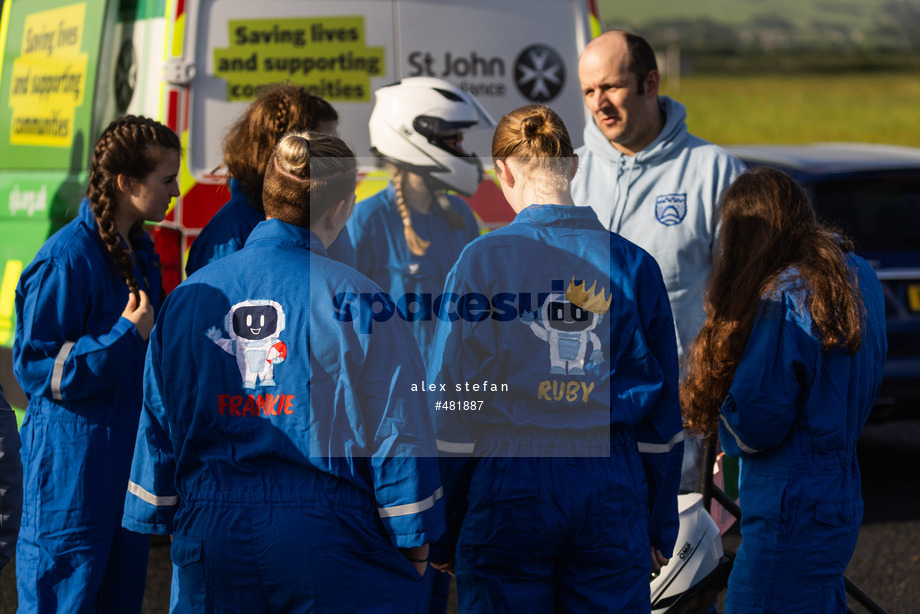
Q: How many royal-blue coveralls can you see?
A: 6